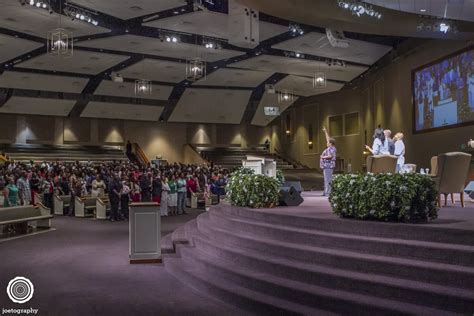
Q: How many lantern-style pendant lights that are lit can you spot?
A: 5